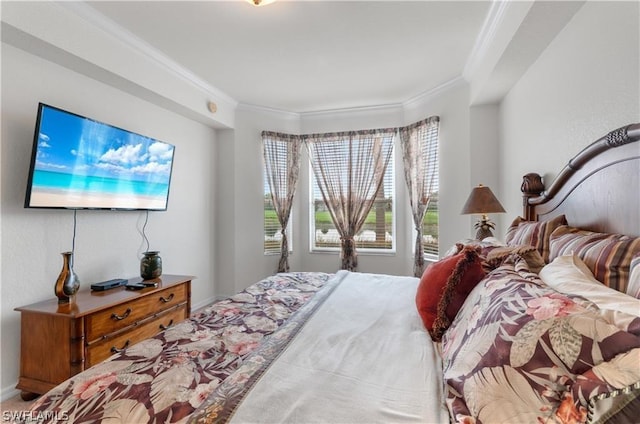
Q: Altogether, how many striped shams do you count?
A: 3